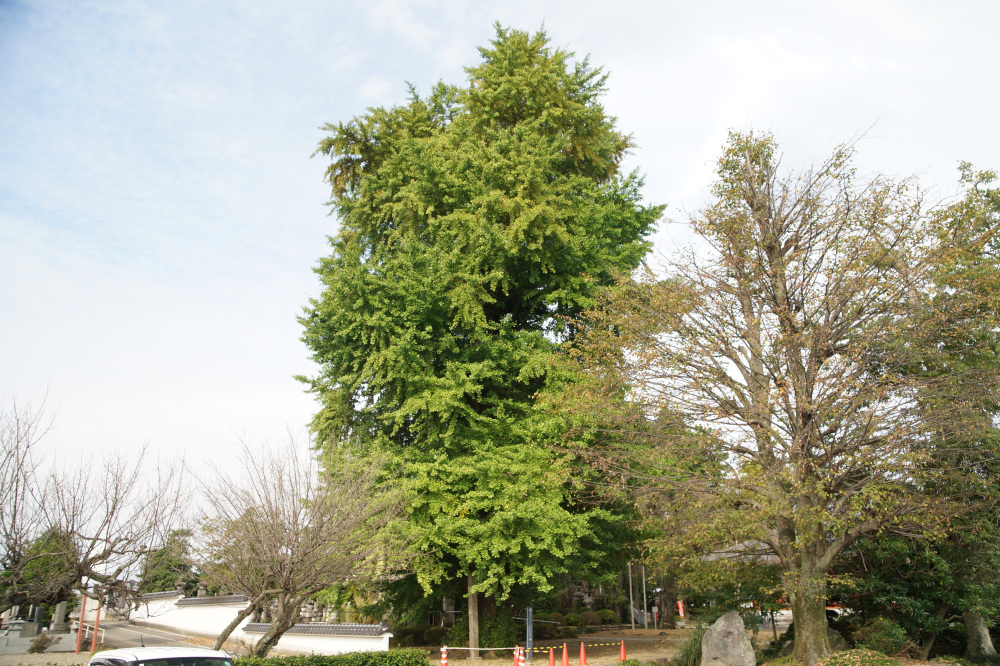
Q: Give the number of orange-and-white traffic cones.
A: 2